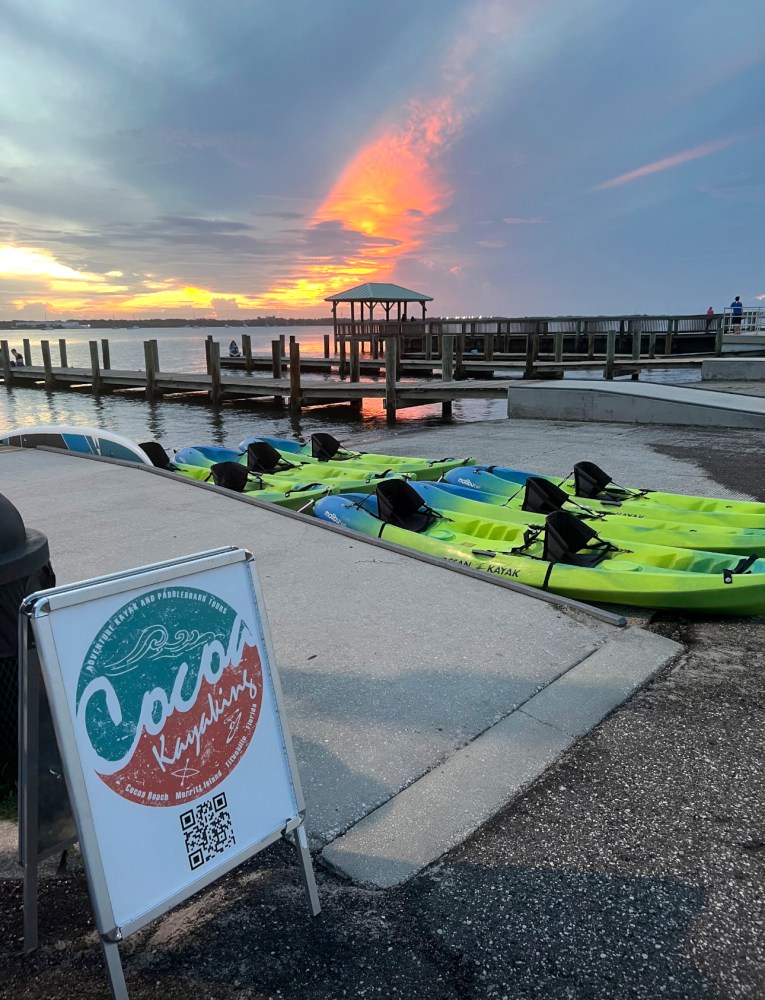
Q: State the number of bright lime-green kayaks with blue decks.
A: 6